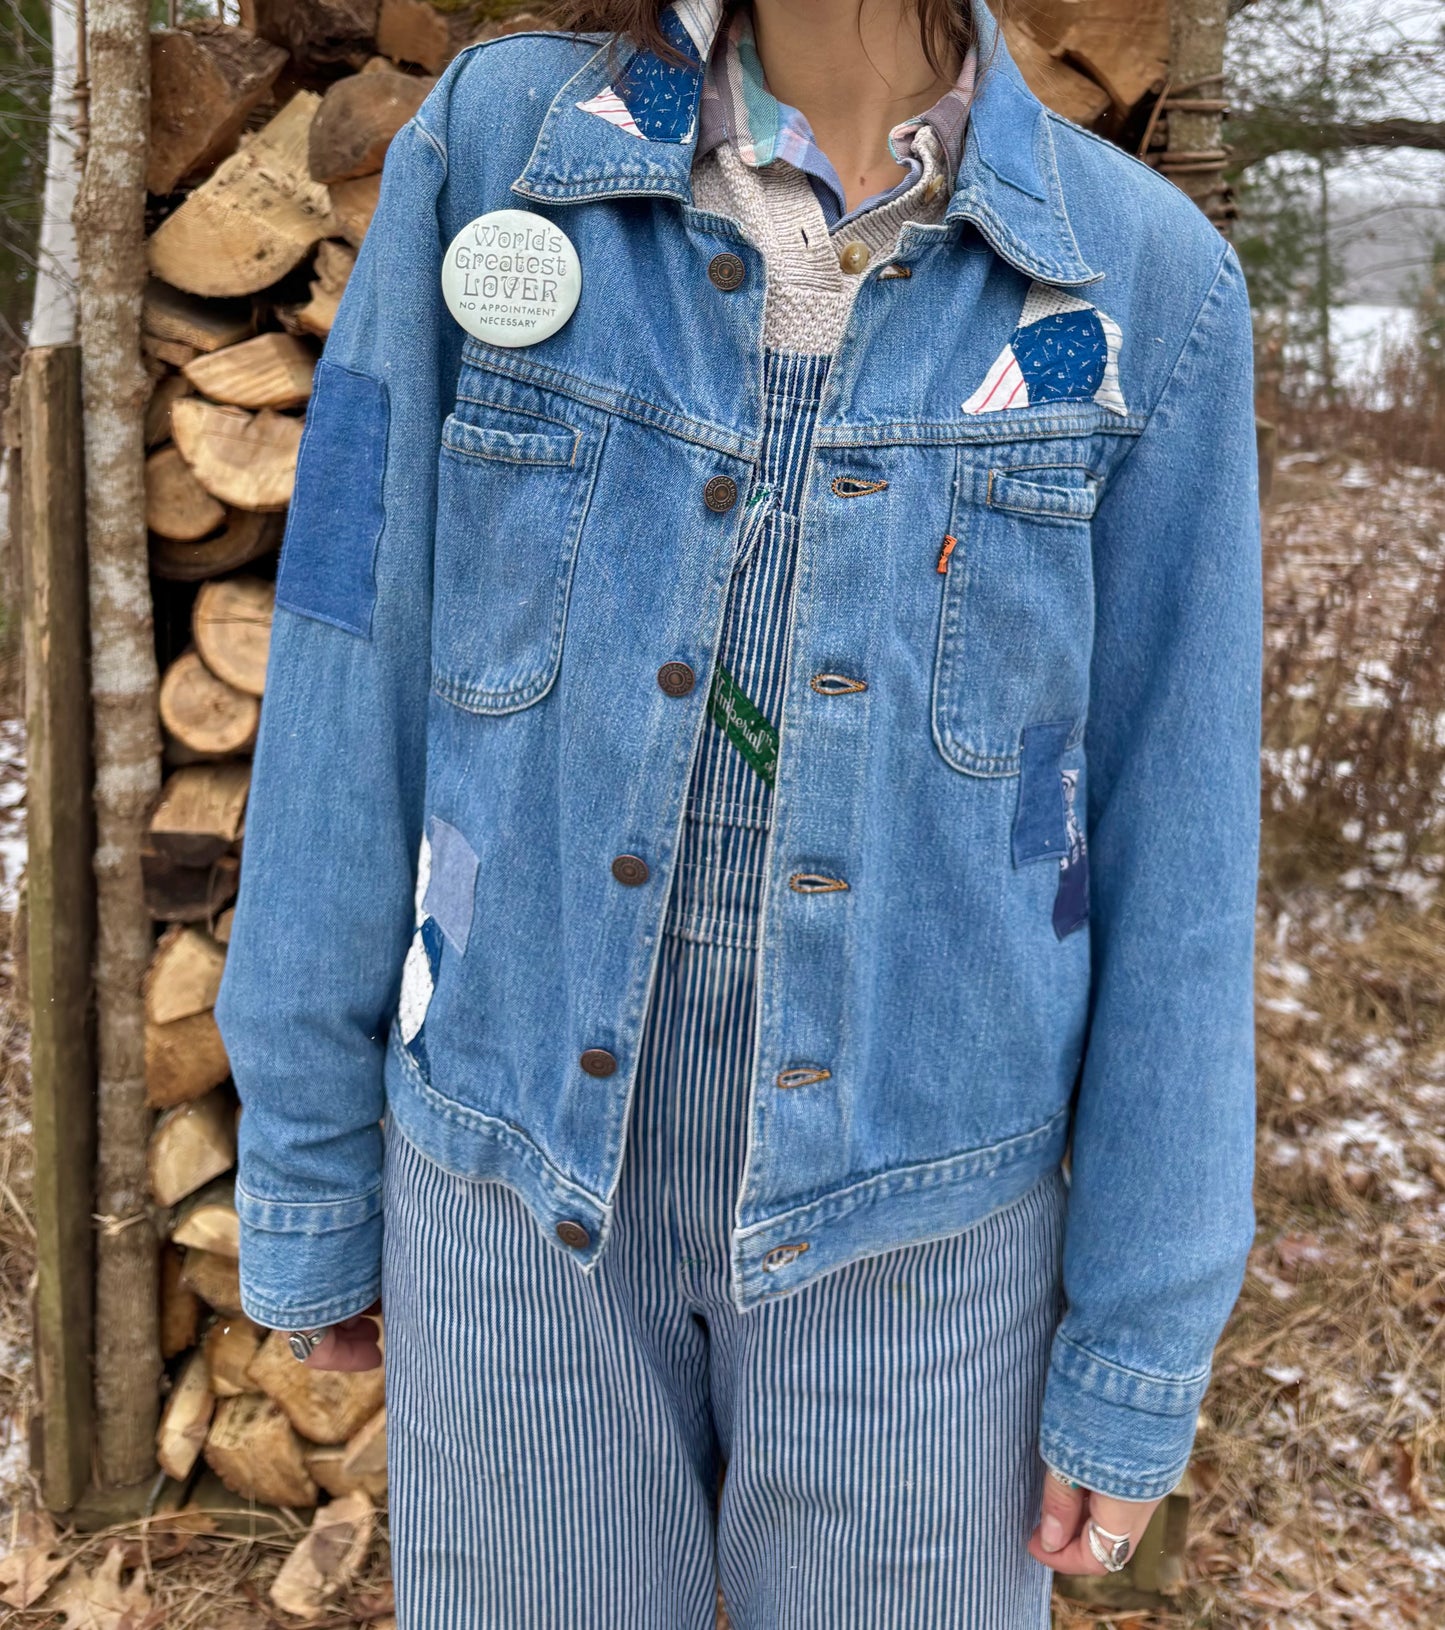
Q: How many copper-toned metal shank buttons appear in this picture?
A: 6